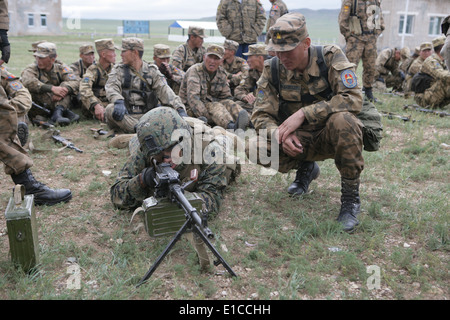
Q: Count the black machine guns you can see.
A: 1